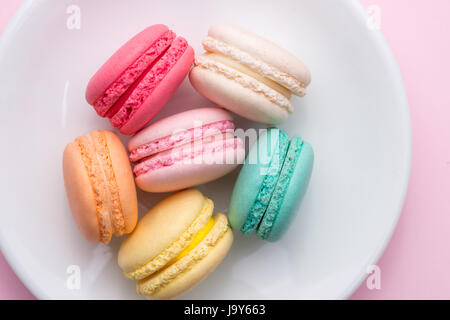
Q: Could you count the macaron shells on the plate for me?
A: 12